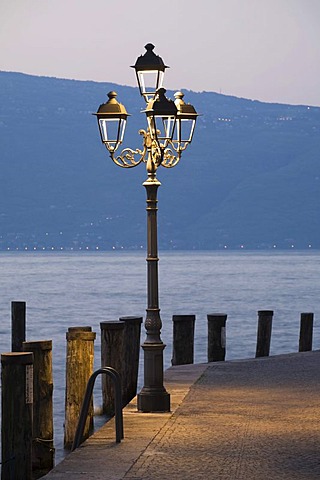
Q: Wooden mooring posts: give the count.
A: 10